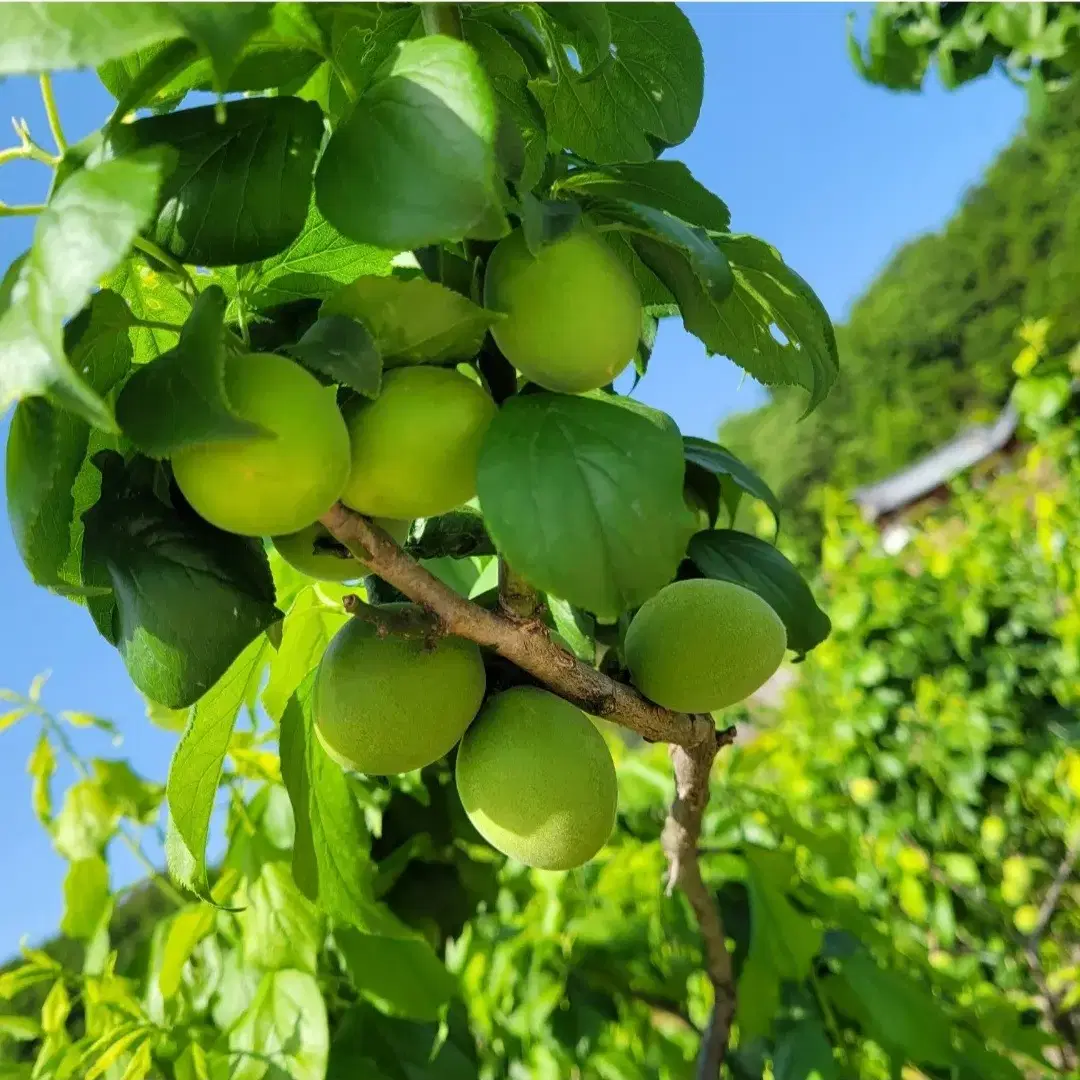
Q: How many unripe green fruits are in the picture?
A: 7